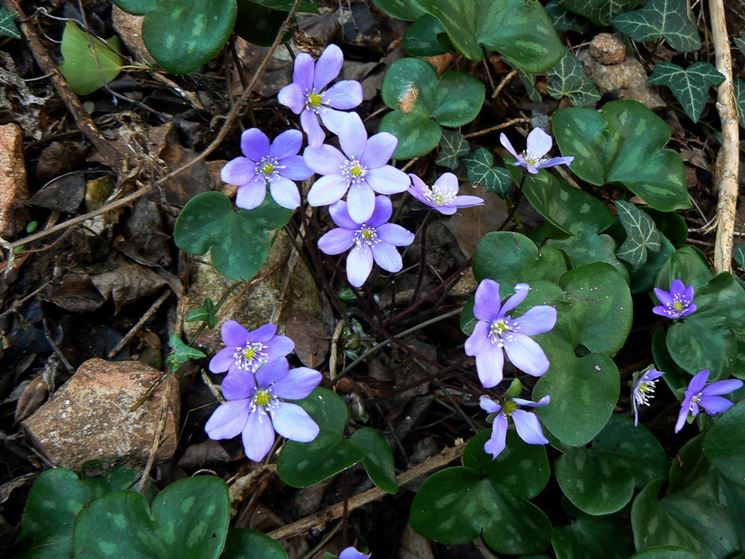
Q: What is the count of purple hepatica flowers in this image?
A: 14